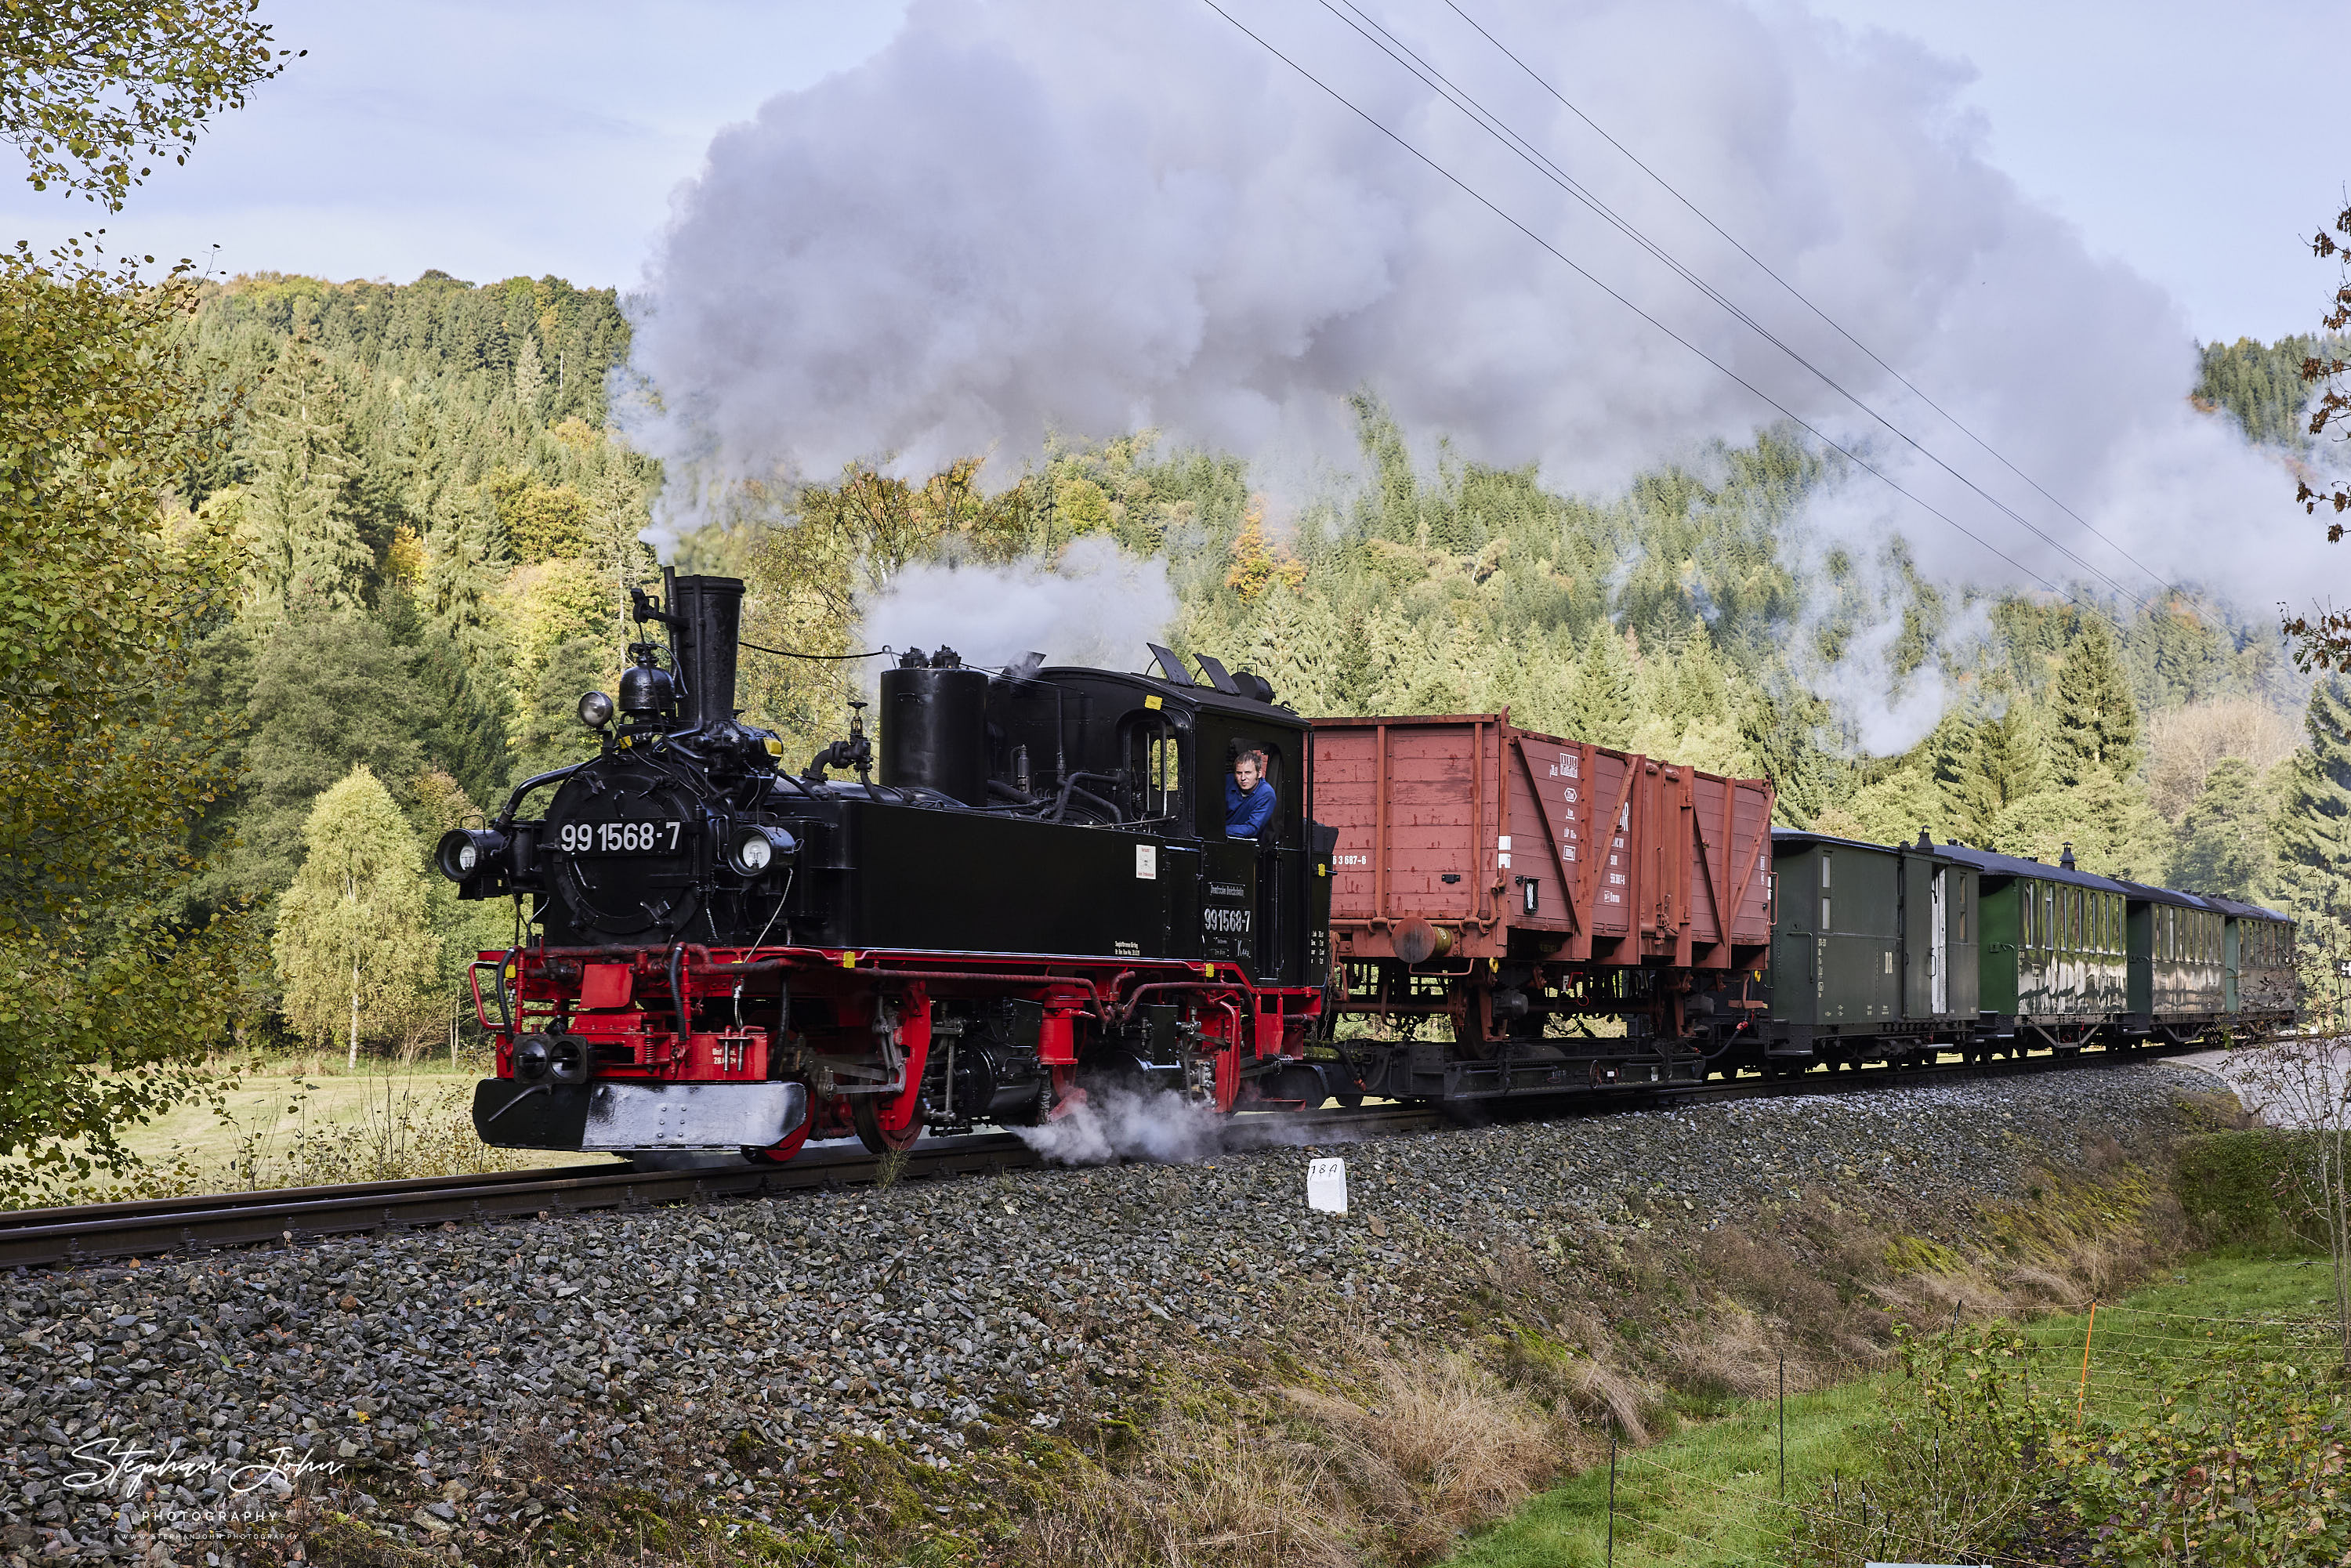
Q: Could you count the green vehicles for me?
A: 4